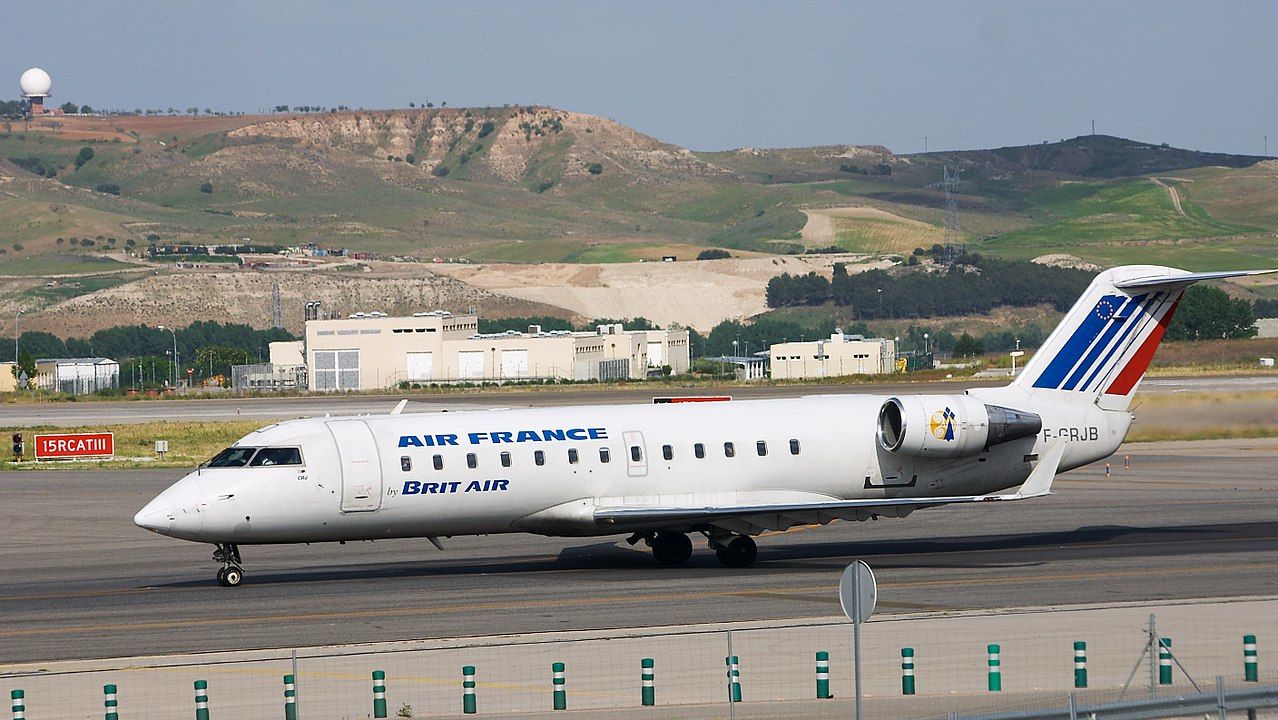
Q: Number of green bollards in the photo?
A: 15